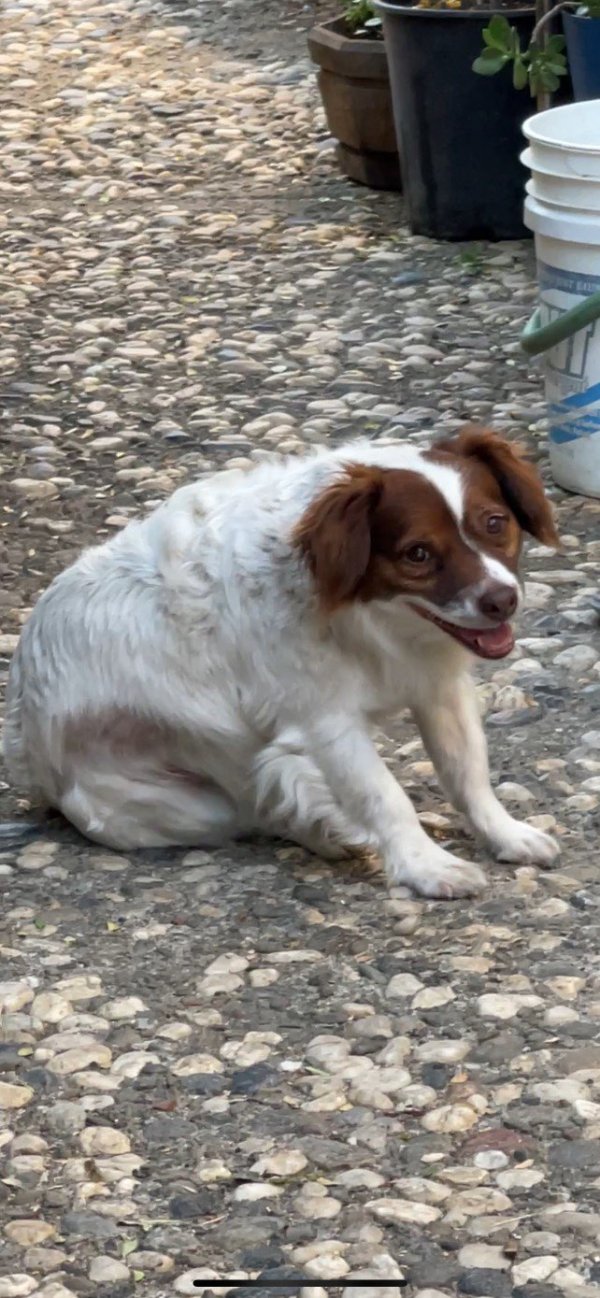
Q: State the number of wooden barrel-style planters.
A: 1